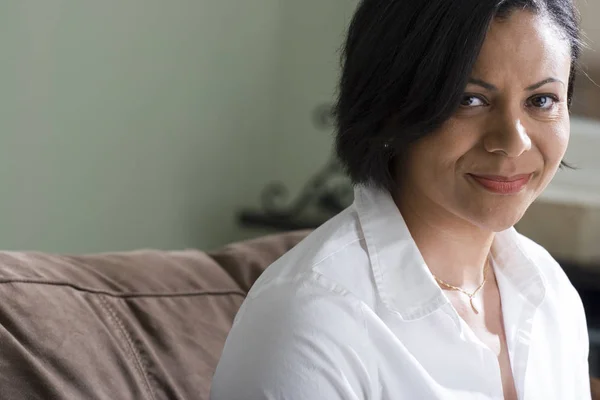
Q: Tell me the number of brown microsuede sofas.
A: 1